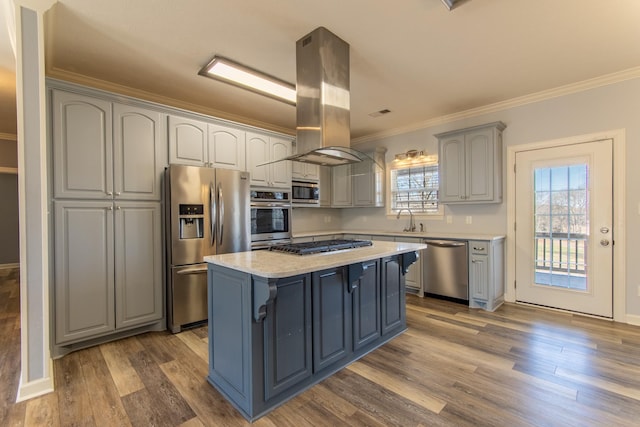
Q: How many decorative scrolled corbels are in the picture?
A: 3